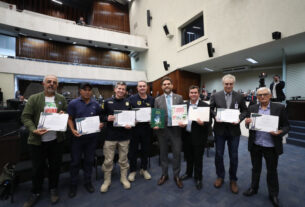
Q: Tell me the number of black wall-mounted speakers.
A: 5